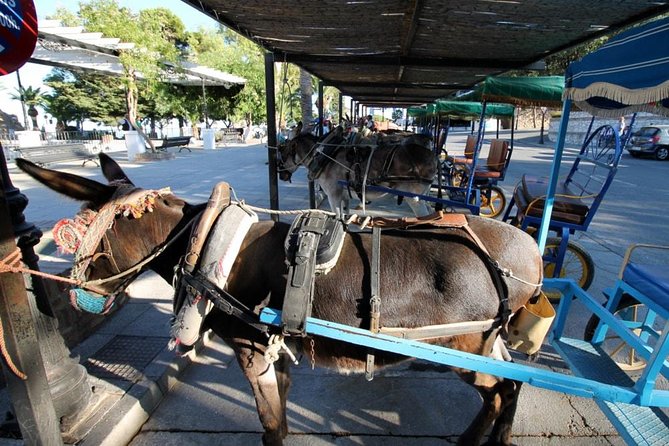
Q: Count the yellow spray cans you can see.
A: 0